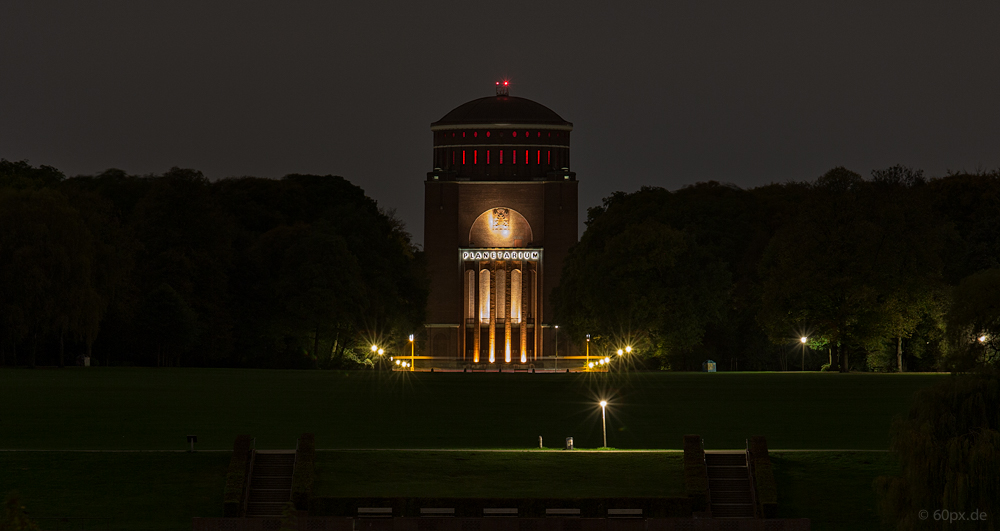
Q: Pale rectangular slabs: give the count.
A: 5